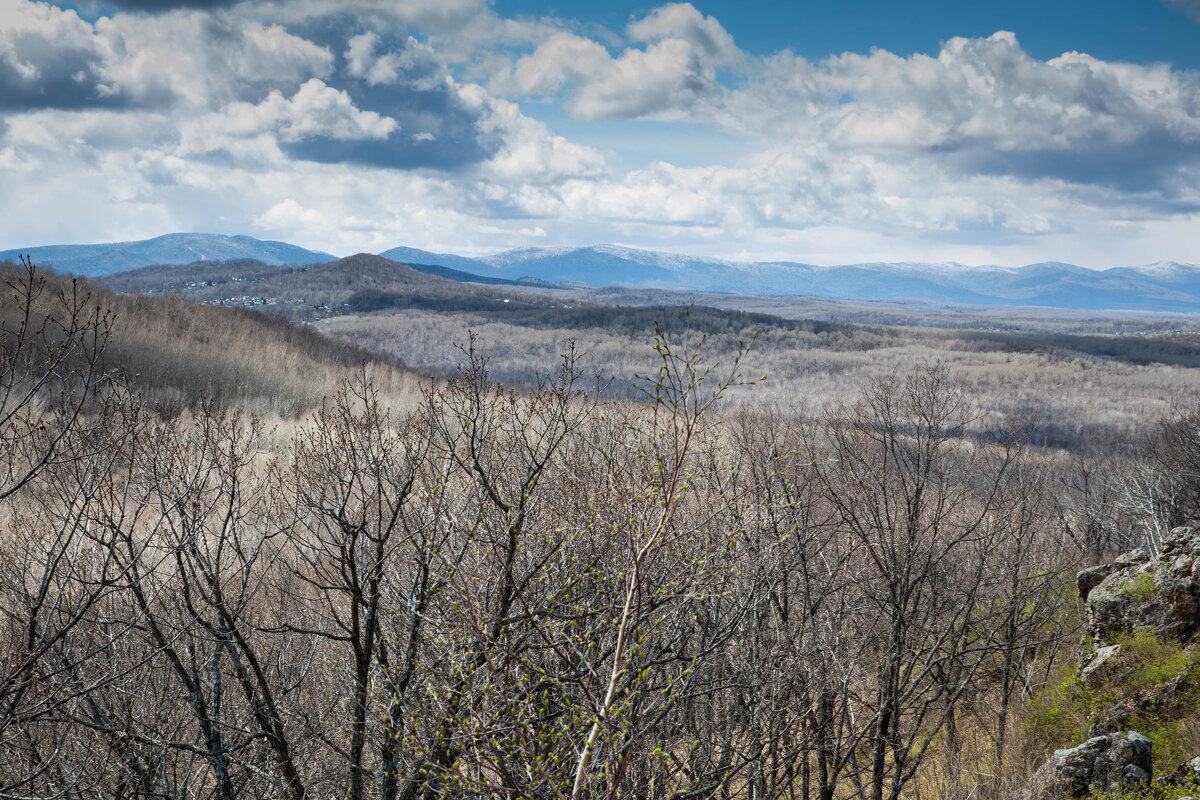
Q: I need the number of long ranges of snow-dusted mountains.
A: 1